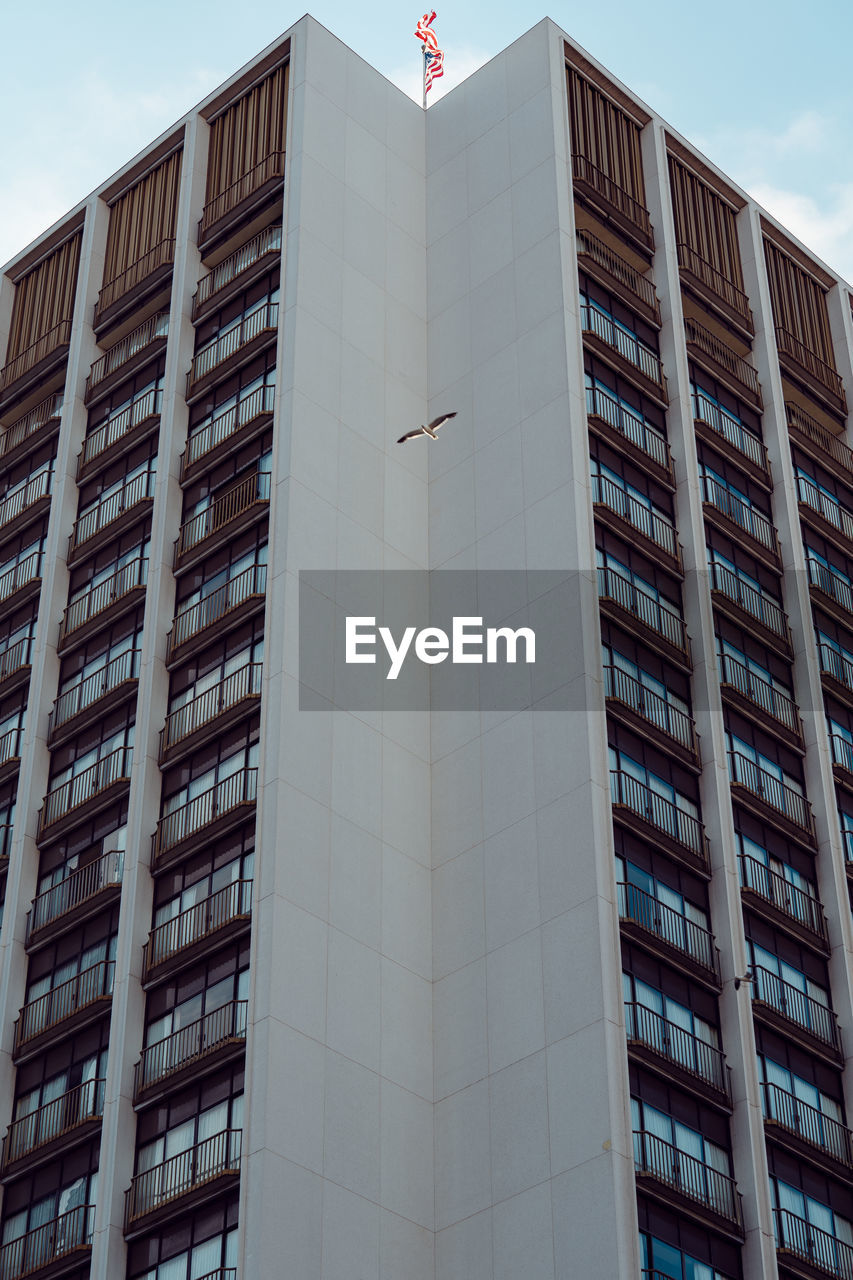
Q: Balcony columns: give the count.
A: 6